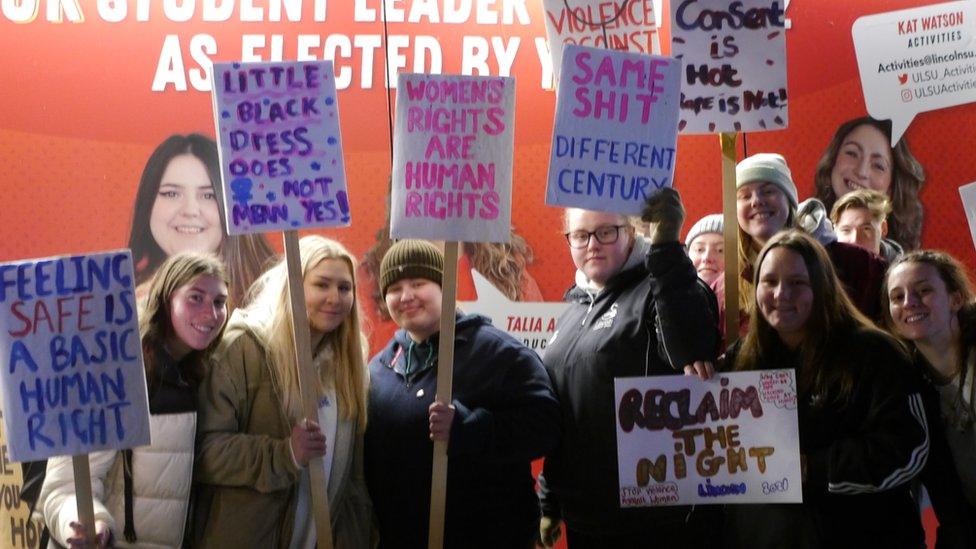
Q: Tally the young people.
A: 9